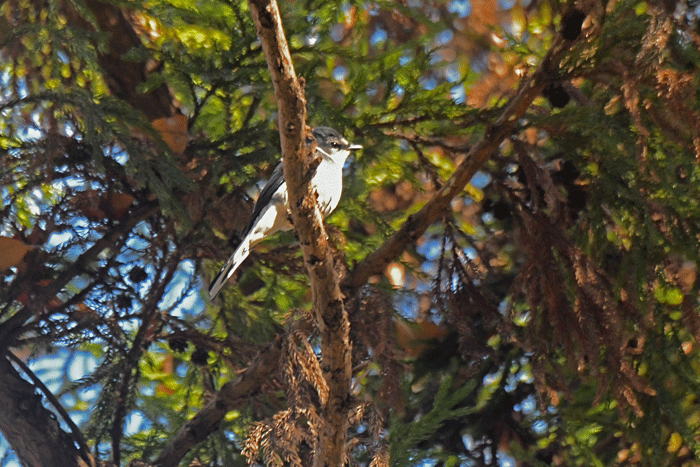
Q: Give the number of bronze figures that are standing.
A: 0